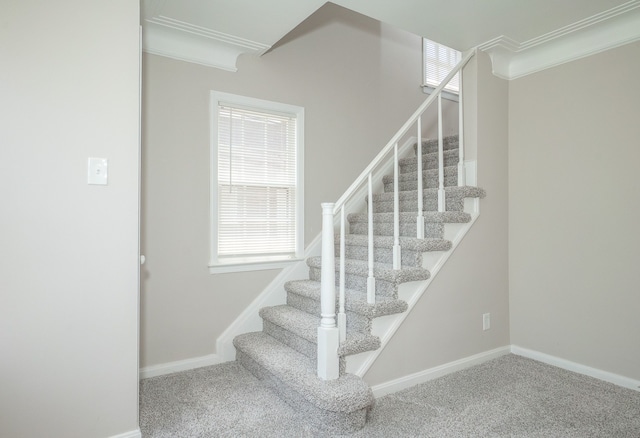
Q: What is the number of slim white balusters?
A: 6